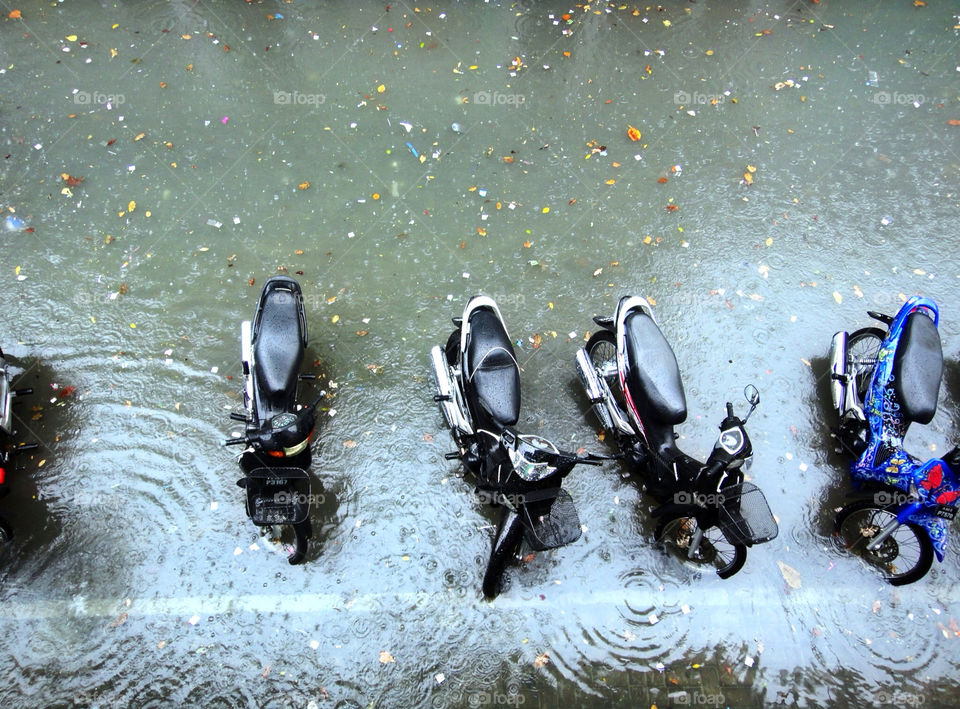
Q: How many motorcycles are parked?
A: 5